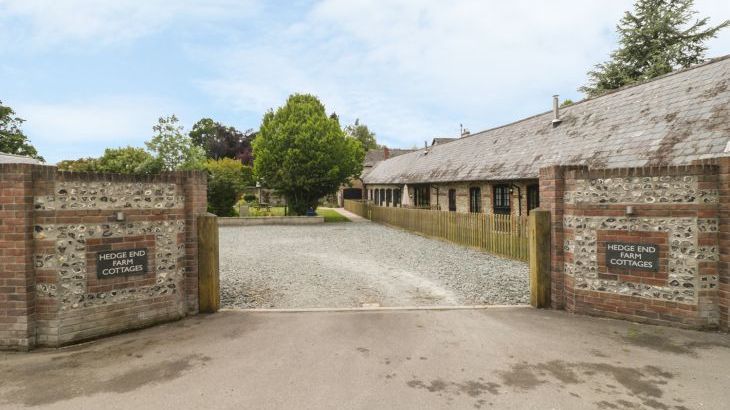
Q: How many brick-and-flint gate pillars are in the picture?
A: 2